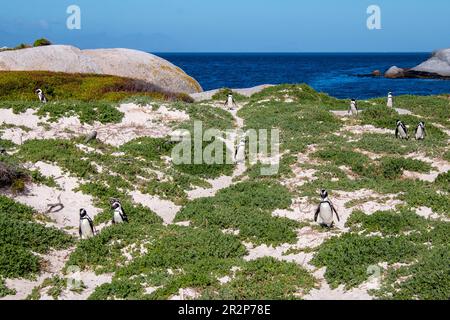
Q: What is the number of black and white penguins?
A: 10